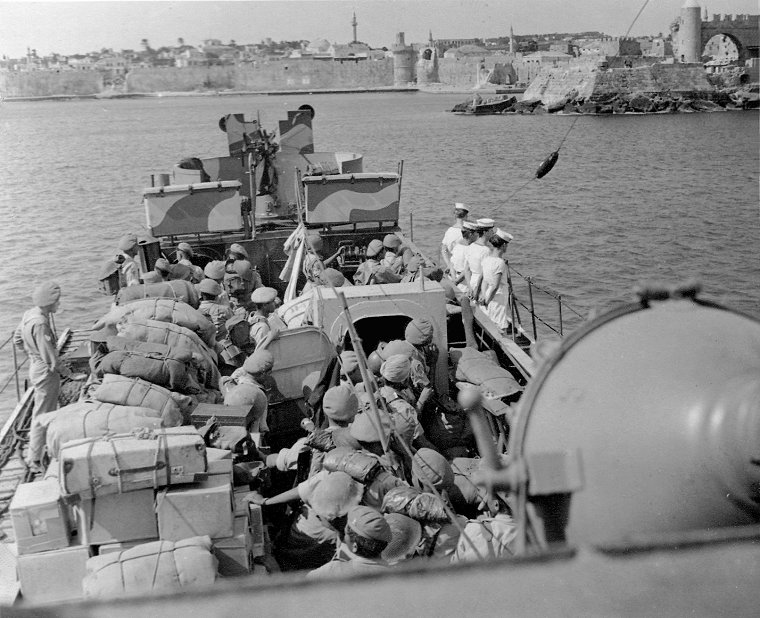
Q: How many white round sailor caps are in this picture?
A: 4